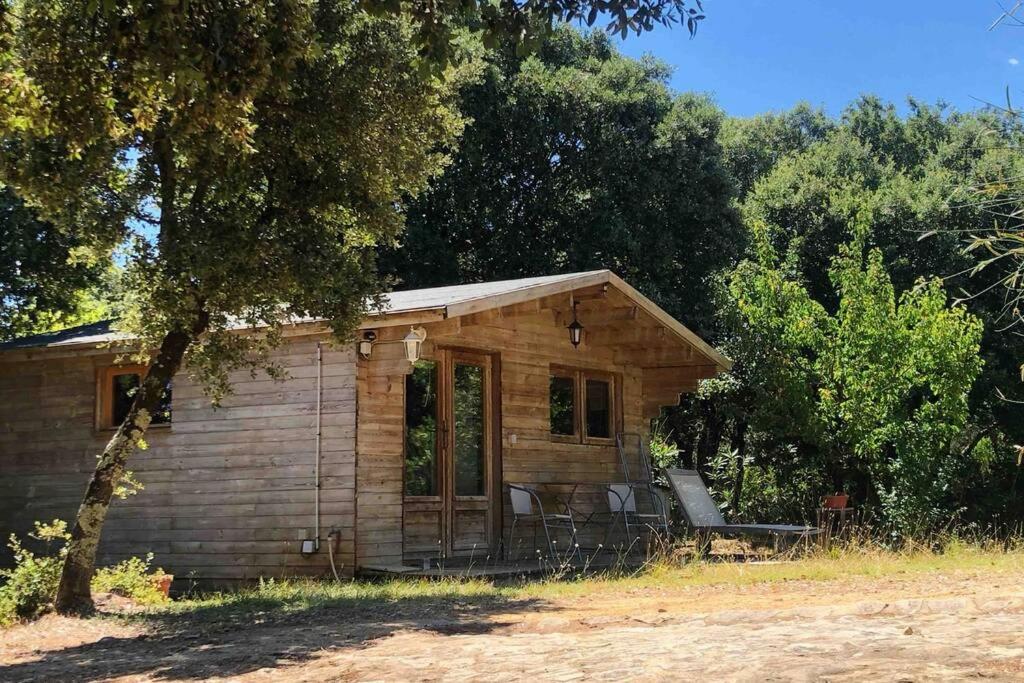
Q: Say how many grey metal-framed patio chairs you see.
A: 2